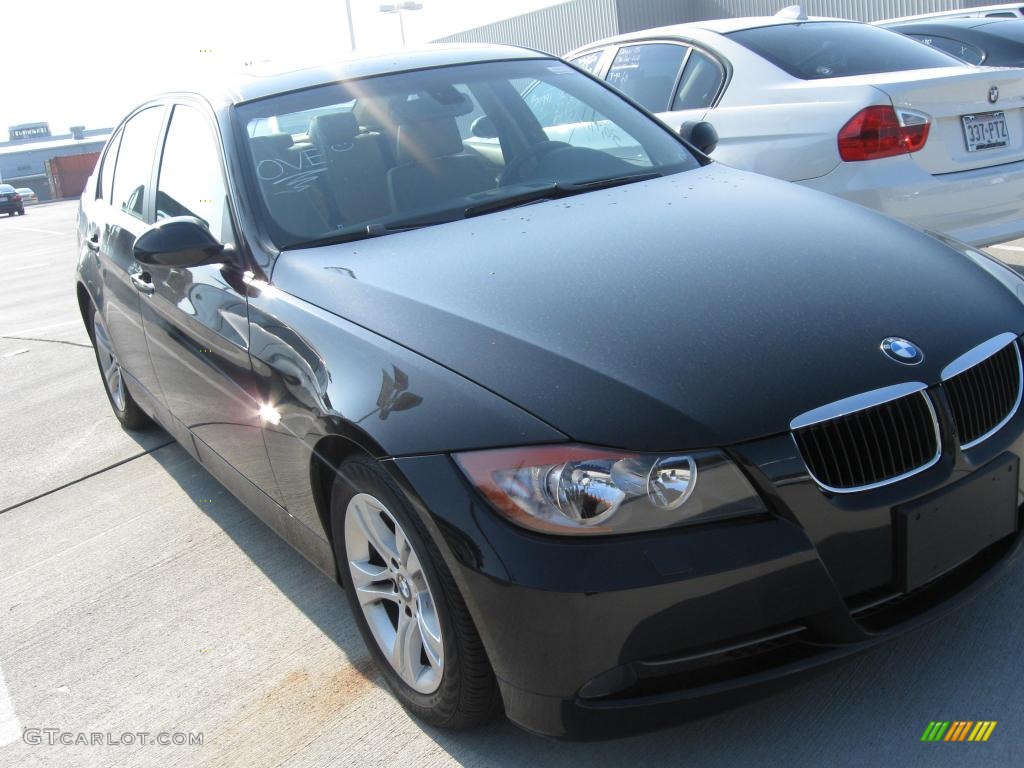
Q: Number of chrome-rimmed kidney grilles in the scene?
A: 2